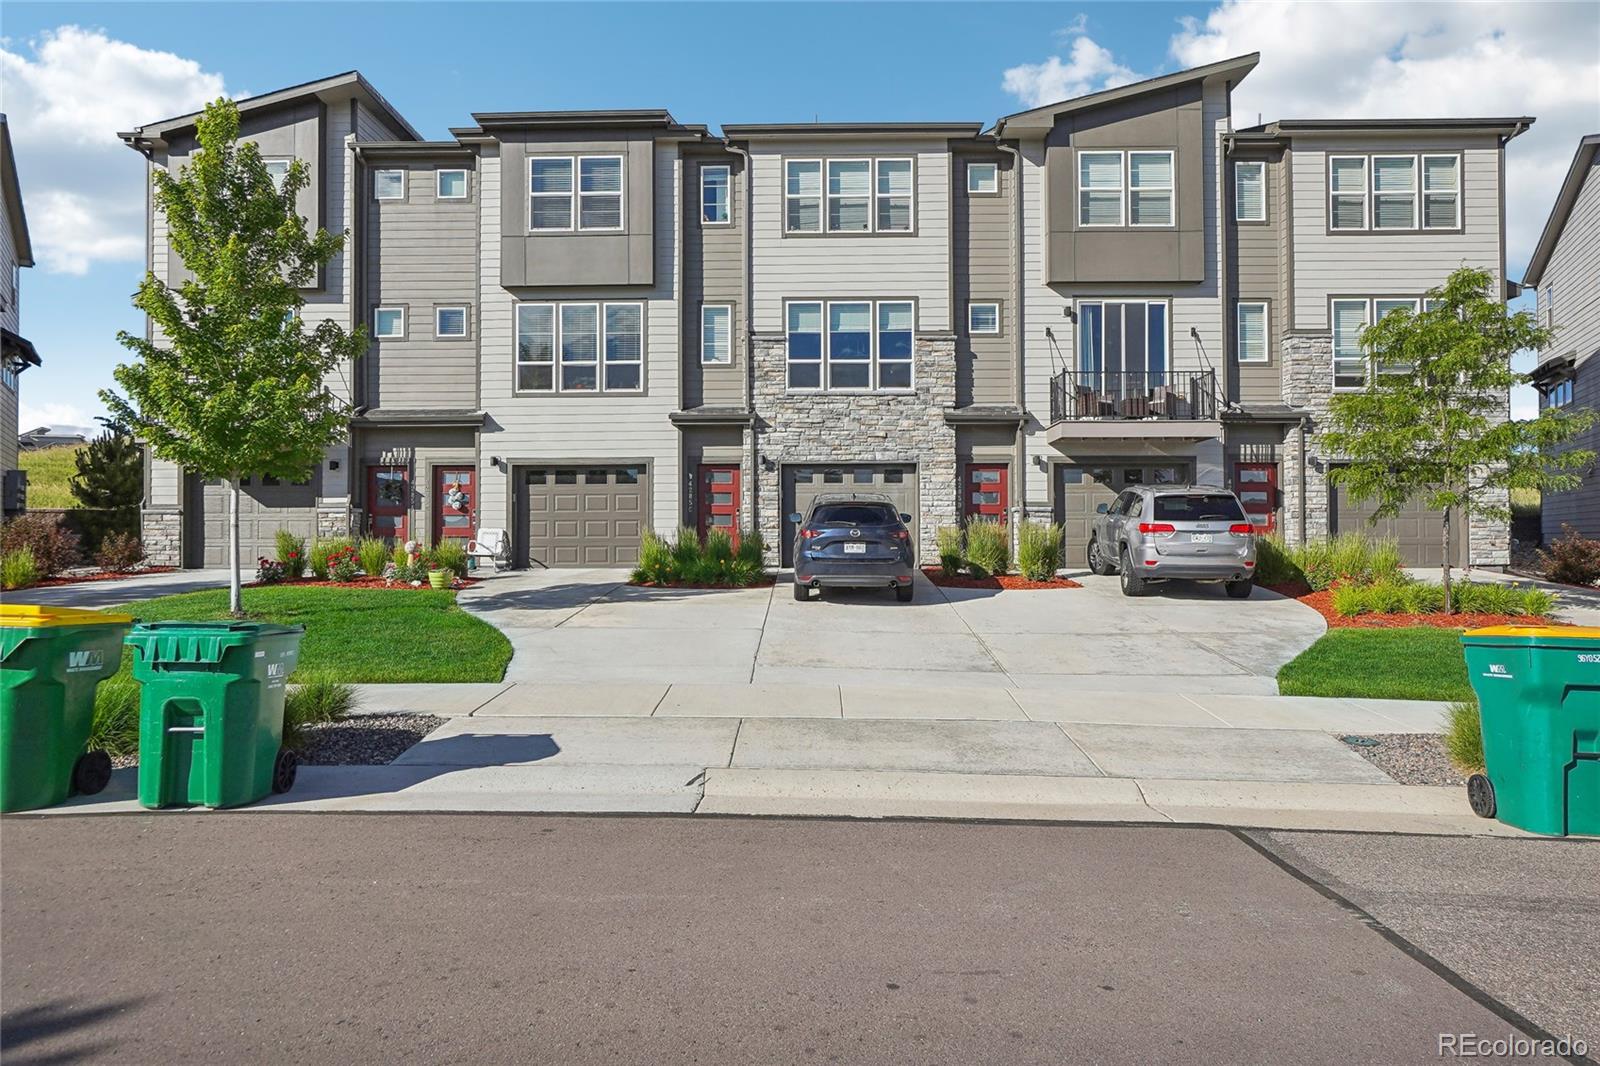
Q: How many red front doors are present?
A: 5